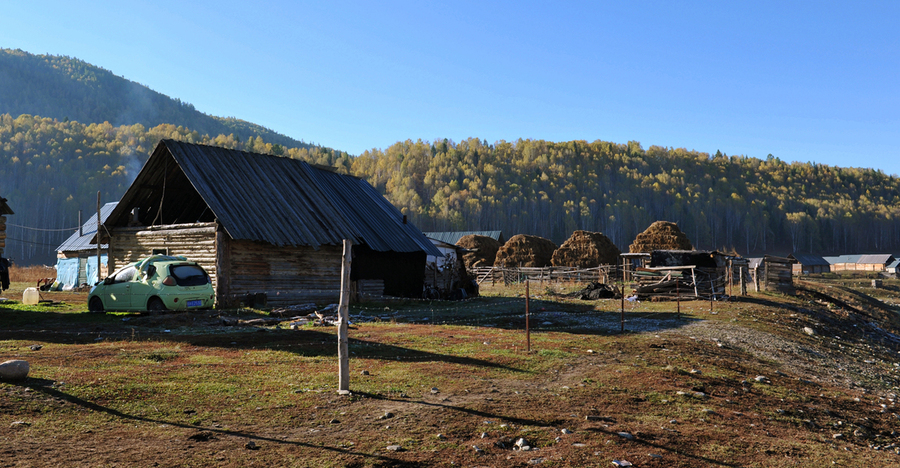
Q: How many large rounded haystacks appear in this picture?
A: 4